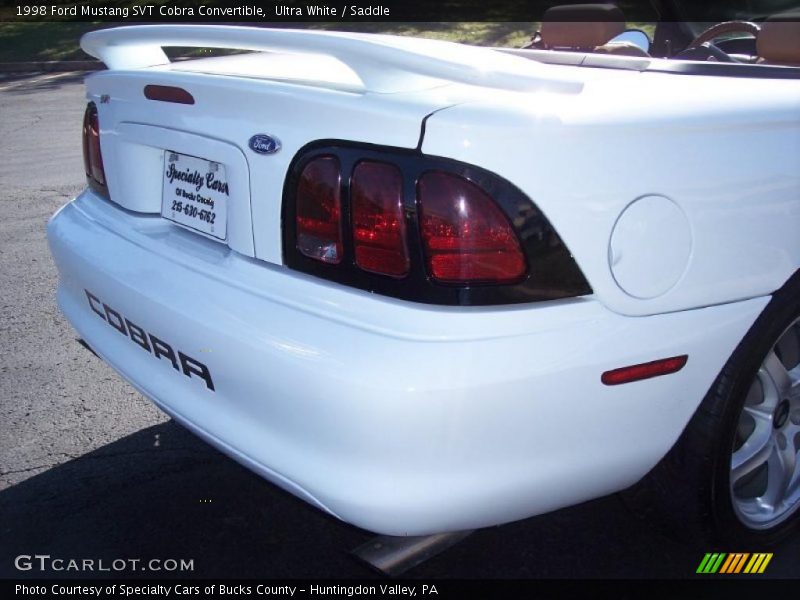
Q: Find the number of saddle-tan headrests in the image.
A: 2